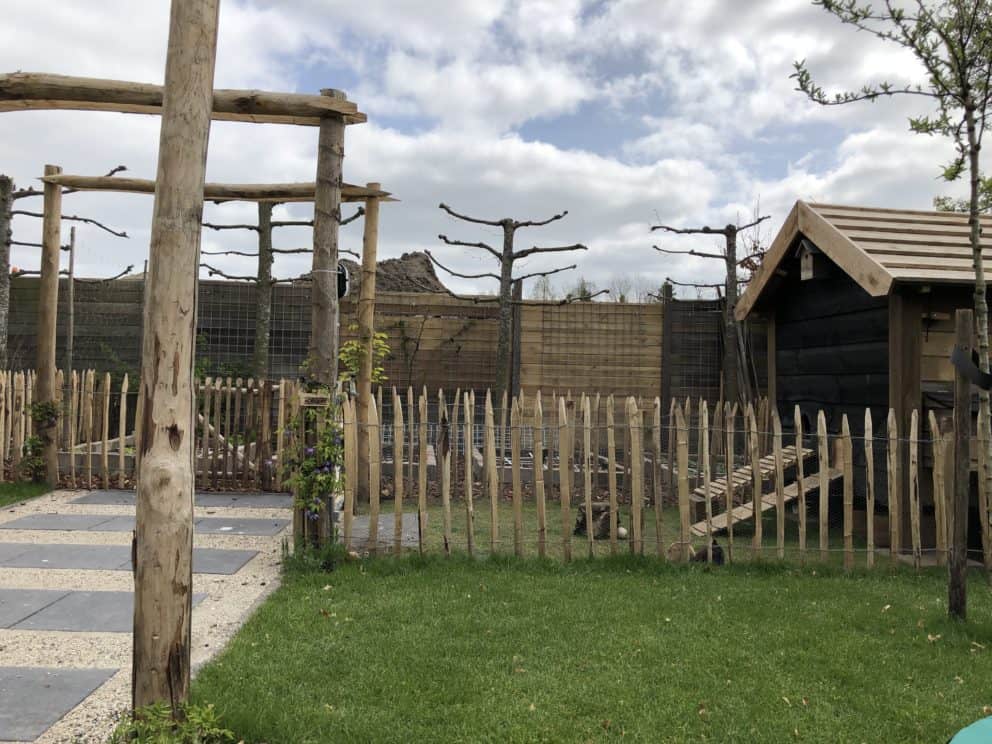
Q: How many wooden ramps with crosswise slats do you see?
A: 2